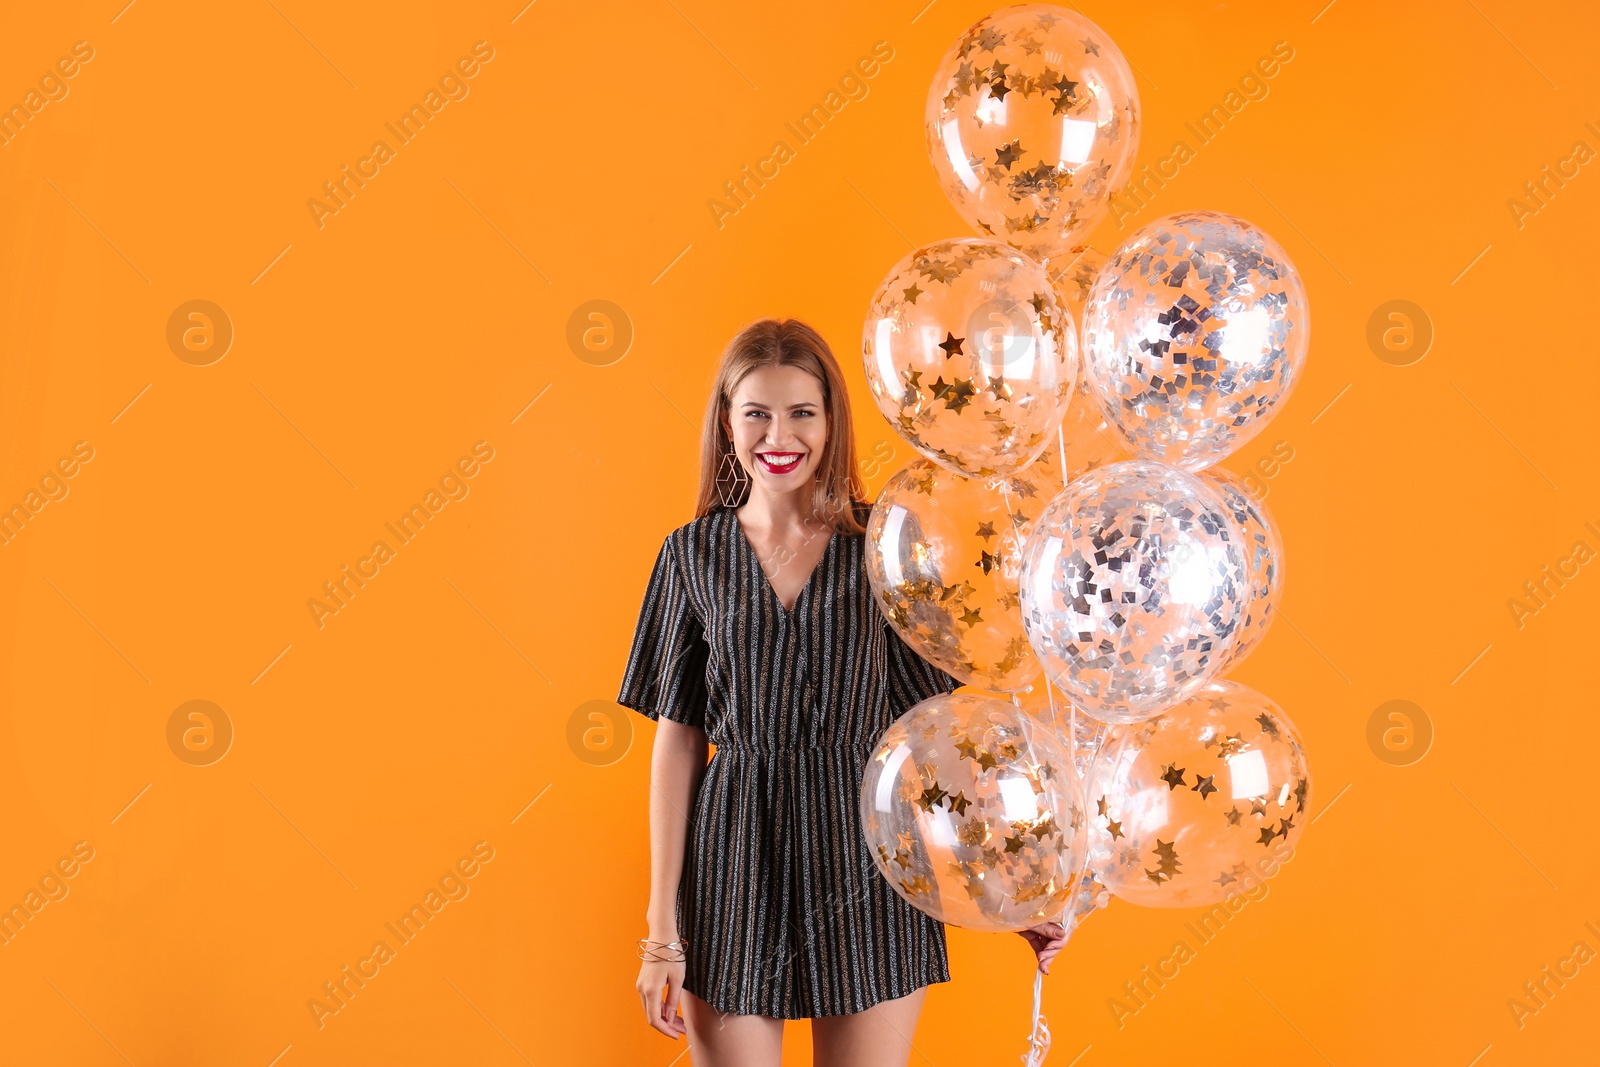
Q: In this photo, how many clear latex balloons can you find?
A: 10